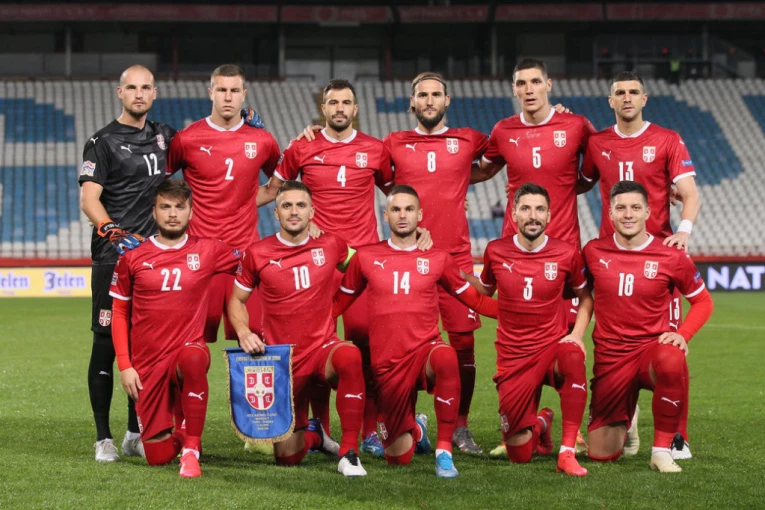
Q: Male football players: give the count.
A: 11